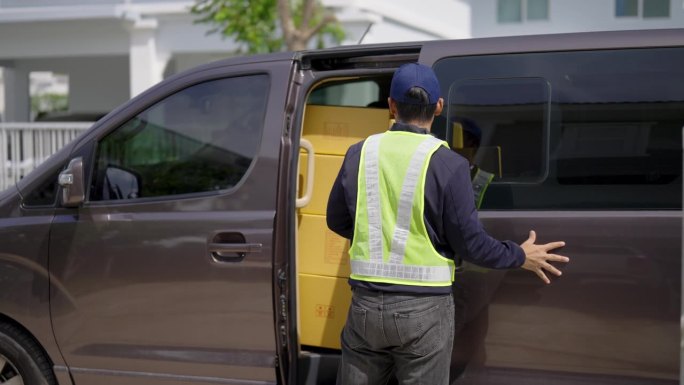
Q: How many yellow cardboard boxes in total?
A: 4